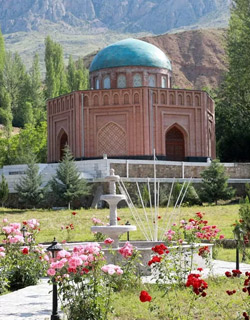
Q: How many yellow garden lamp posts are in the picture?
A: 0